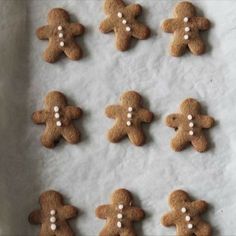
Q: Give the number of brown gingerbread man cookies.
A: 9